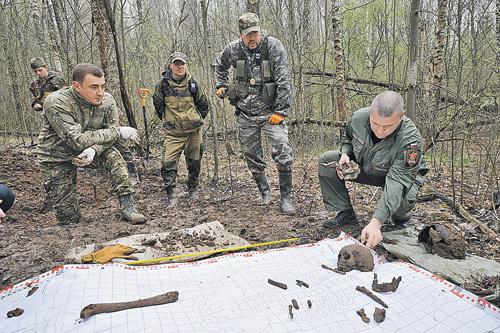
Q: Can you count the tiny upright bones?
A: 3